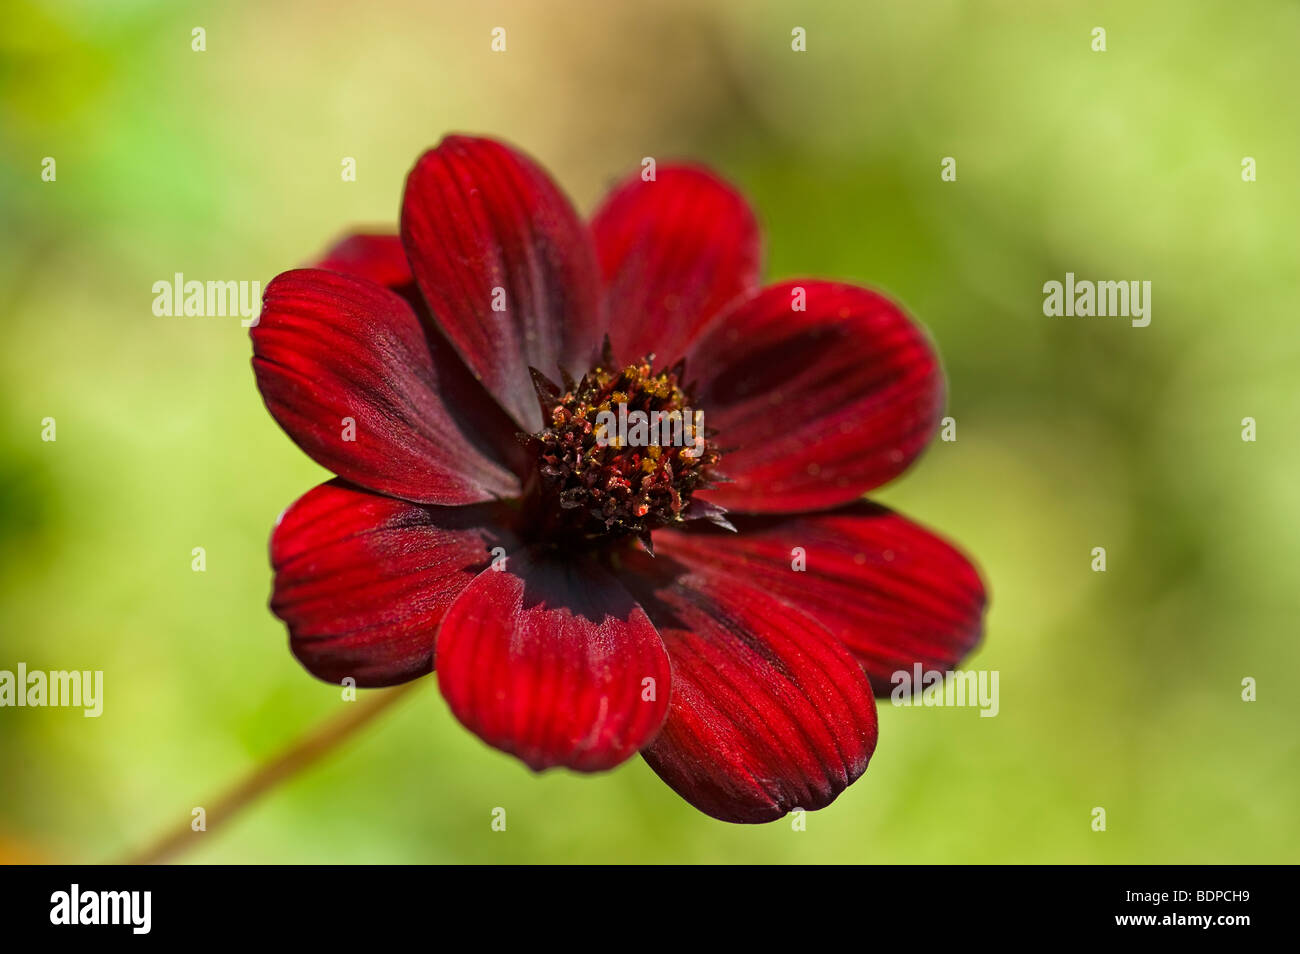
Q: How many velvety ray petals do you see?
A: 9